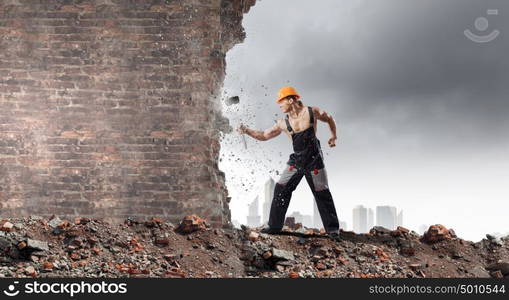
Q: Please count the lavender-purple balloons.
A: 0